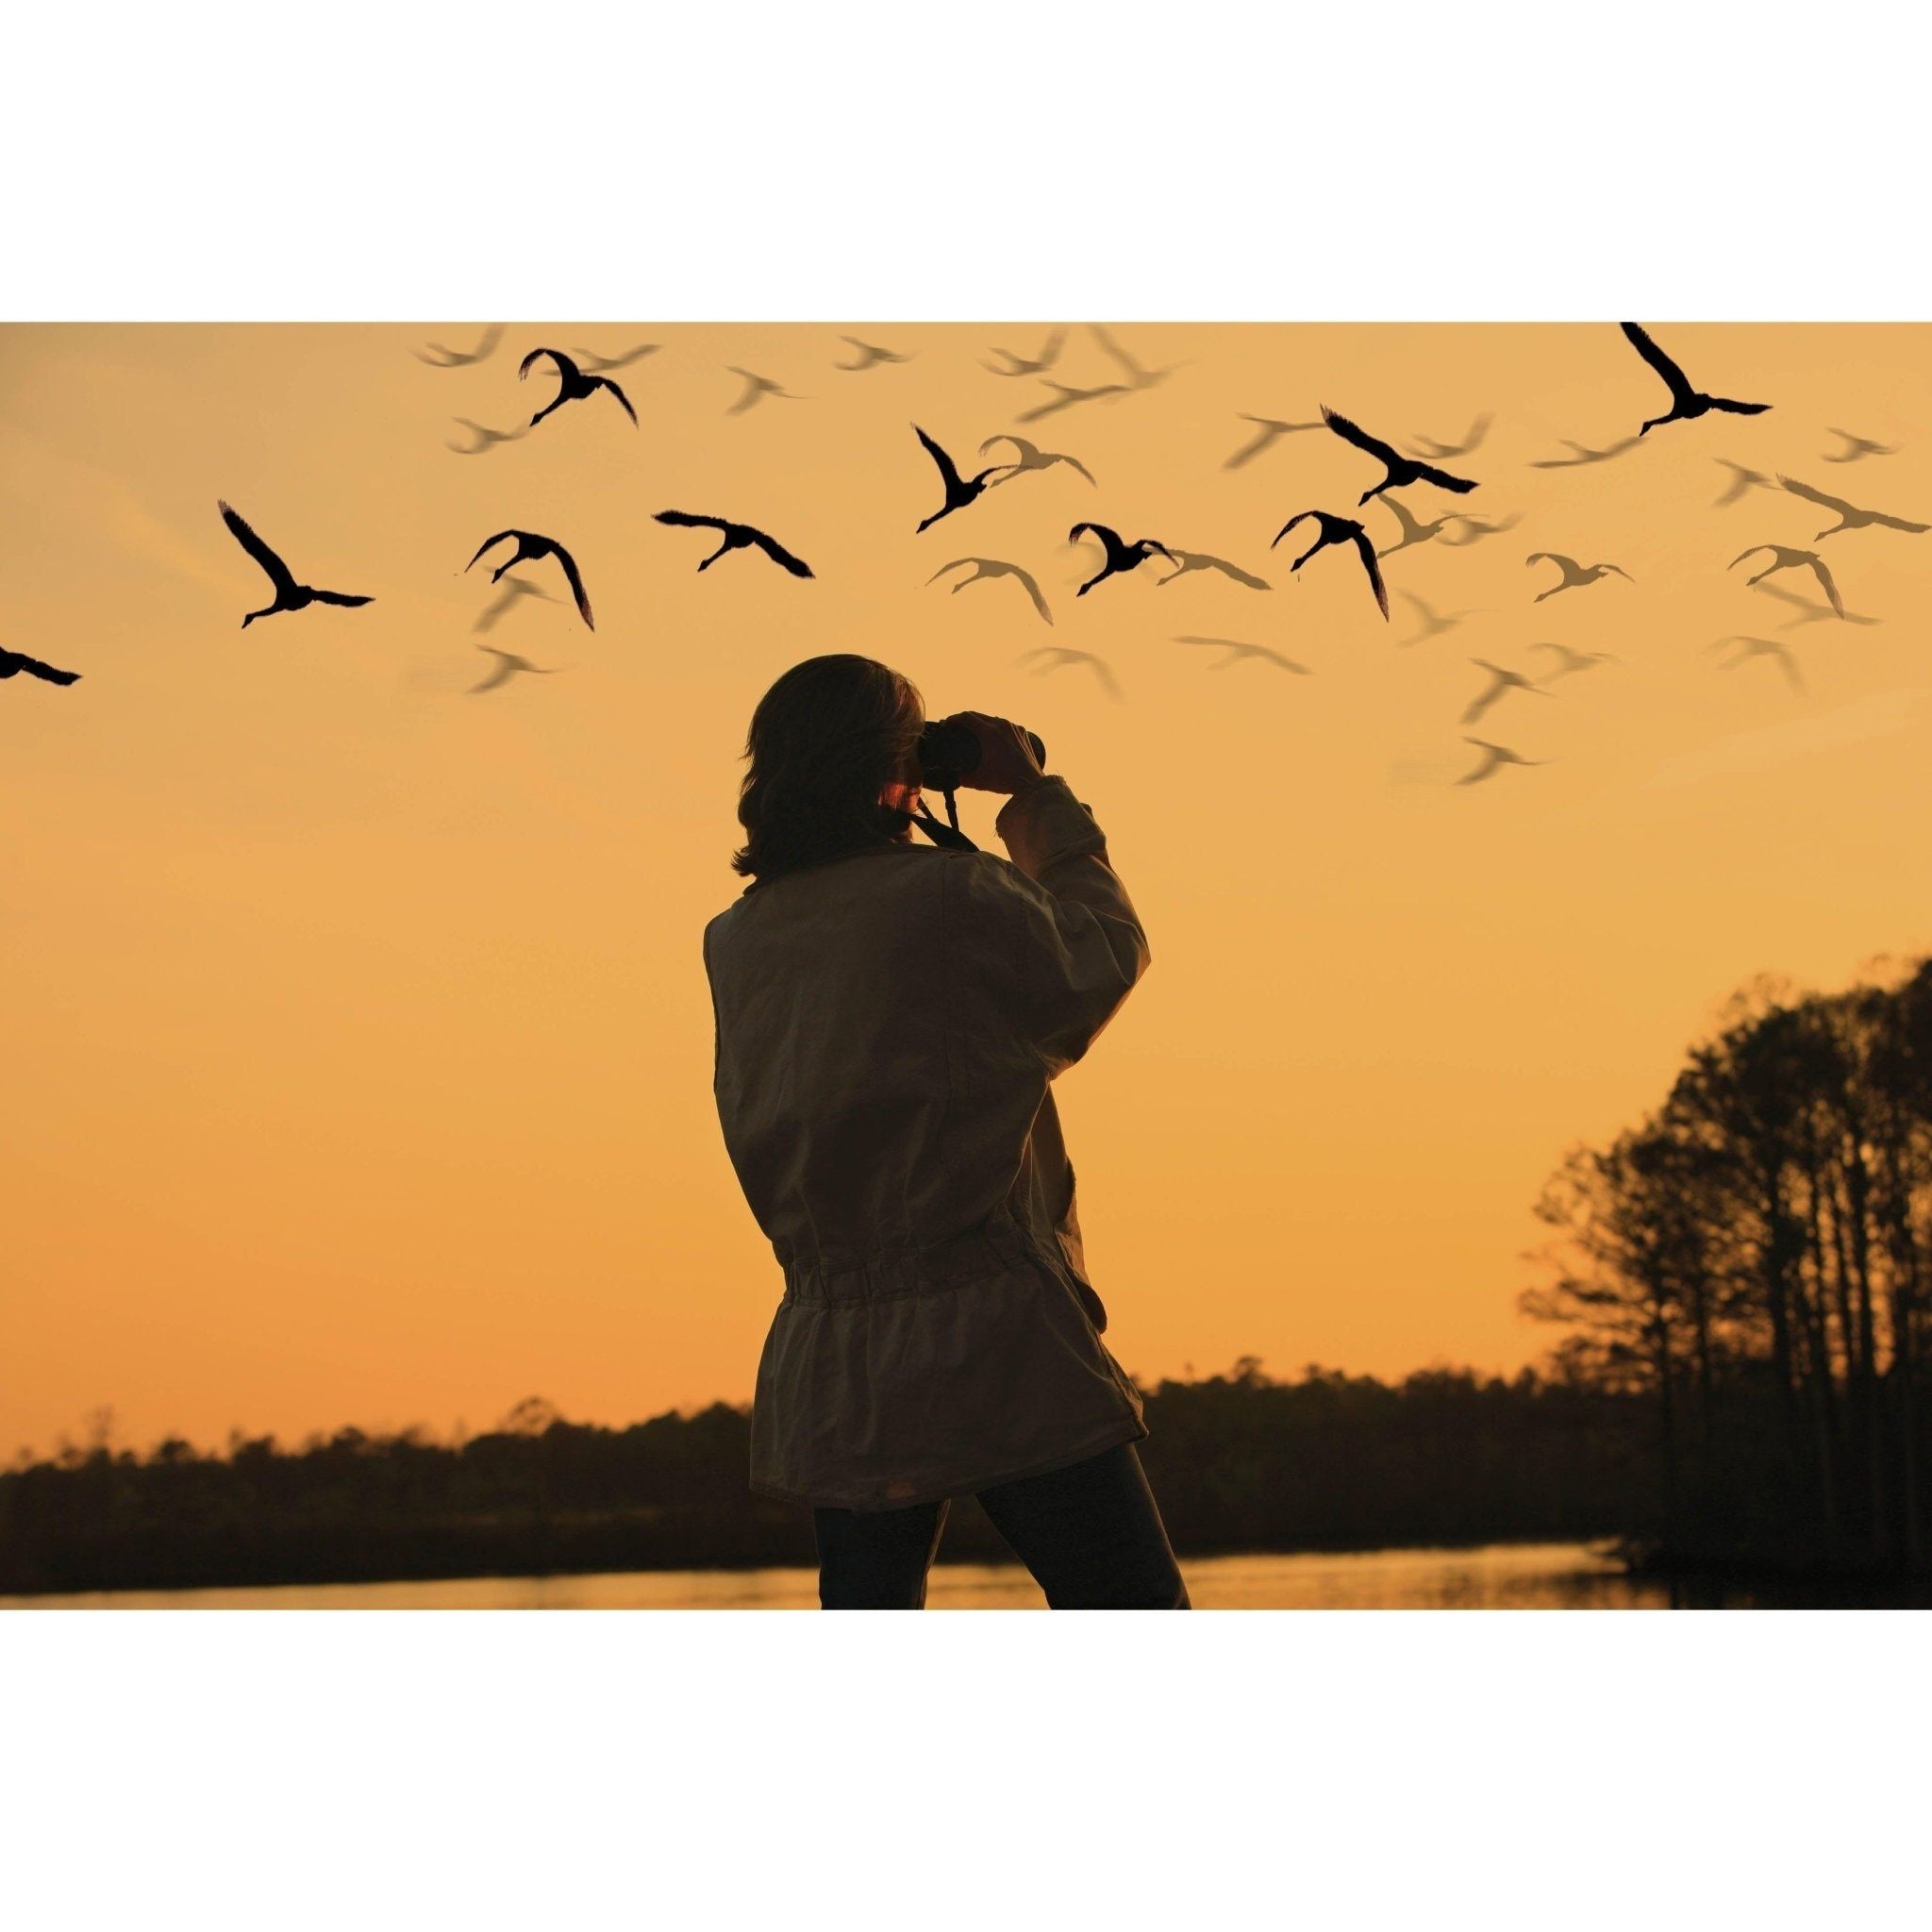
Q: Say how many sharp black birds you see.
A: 10